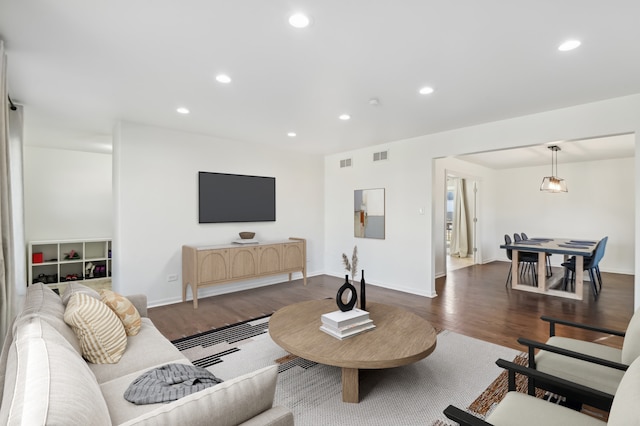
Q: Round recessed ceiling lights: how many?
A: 7